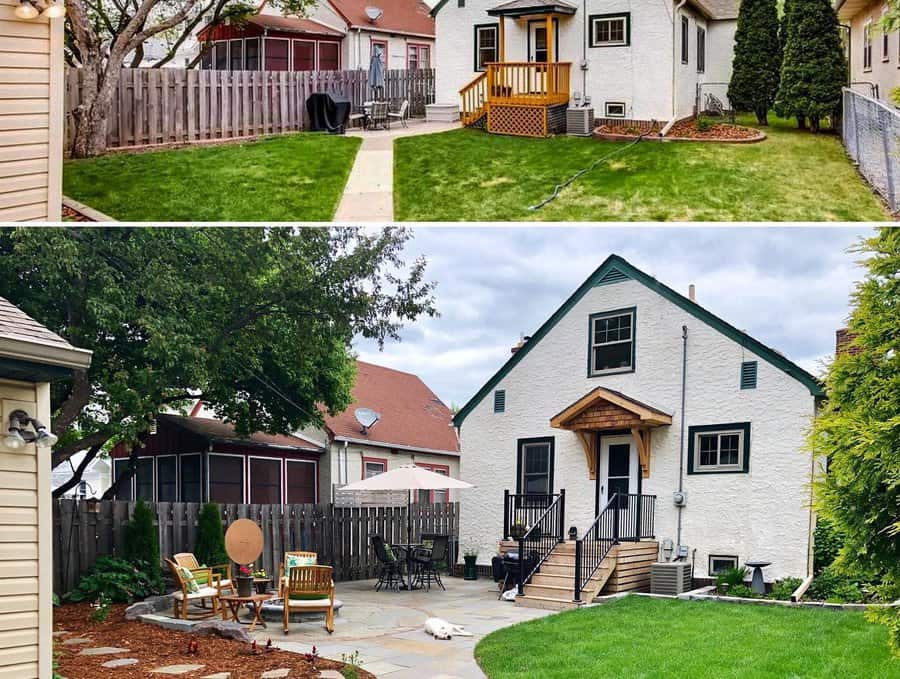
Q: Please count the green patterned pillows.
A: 2